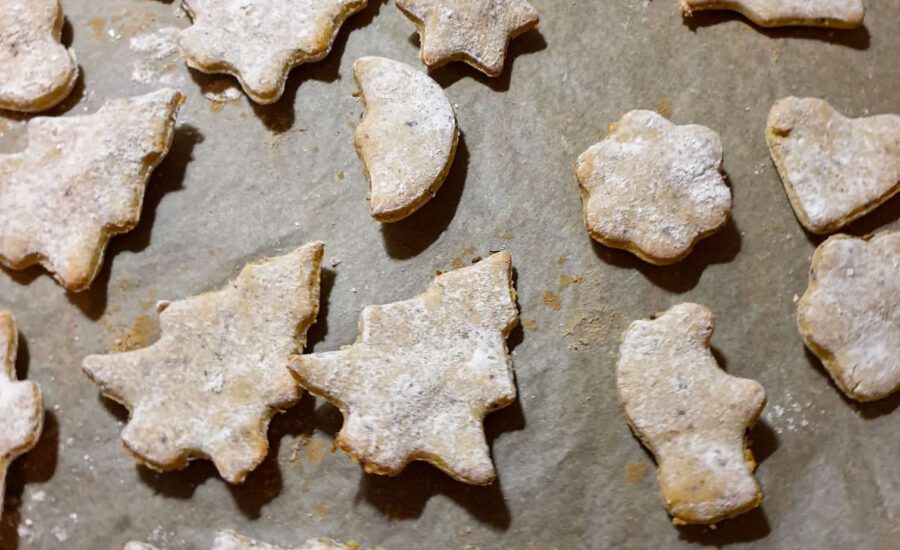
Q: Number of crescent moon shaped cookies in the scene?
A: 1